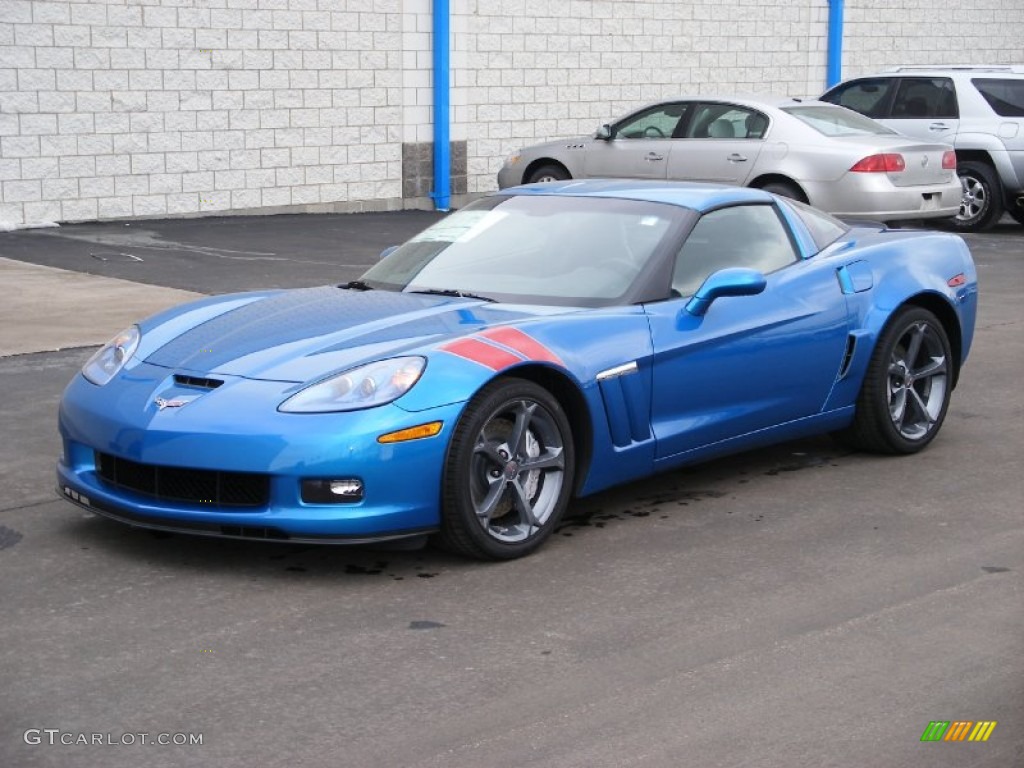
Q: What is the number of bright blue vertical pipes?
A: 2